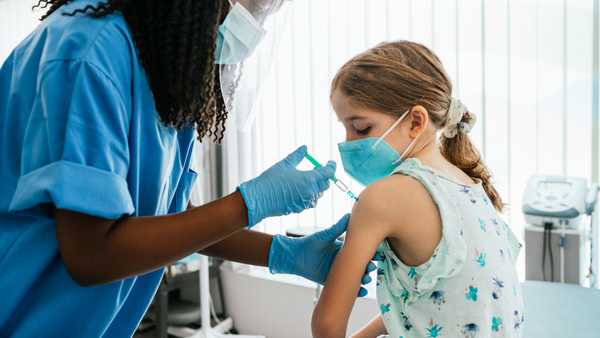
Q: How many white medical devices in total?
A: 1